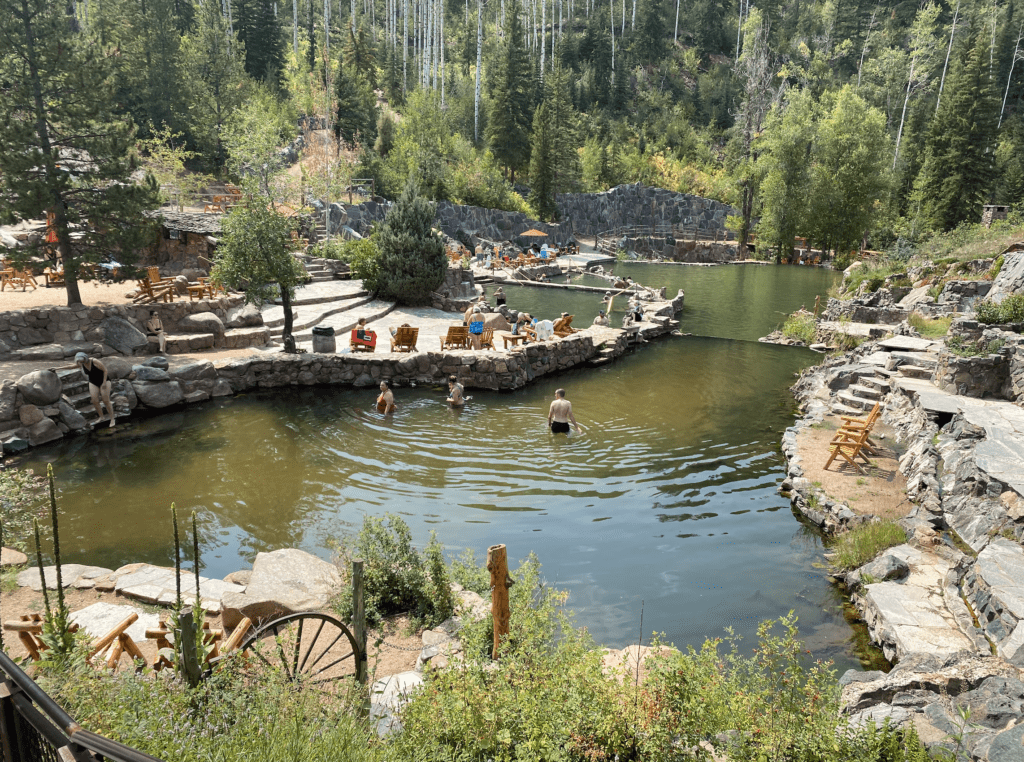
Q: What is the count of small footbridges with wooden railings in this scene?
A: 1